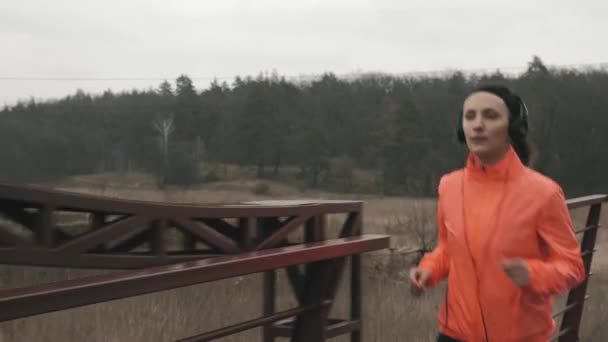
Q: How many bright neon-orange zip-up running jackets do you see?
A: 1